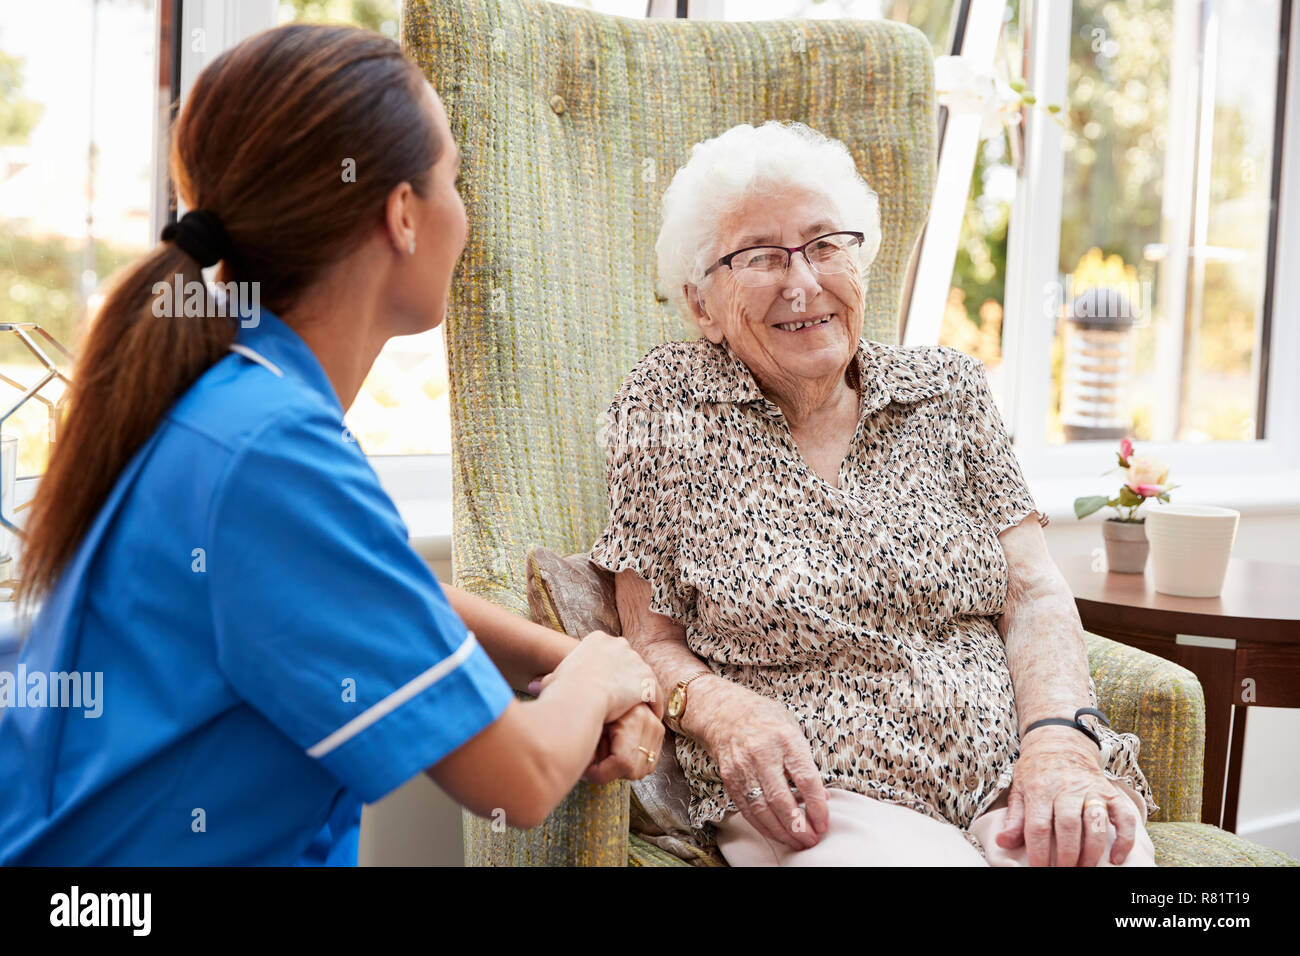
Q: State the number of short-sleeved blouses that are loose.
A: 1